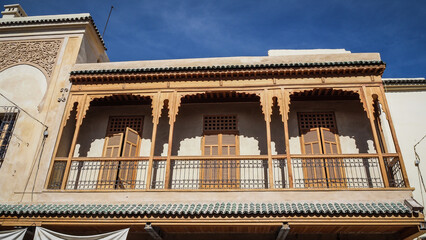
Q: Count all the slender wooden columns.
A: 8